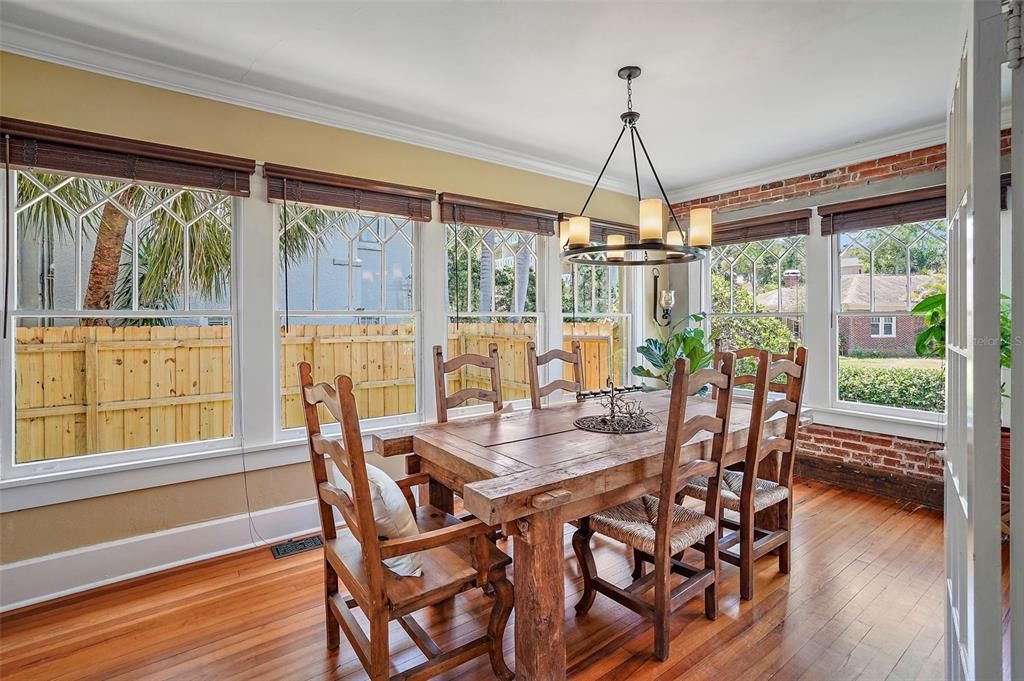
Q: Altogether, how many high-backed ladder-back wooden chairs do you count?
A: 6